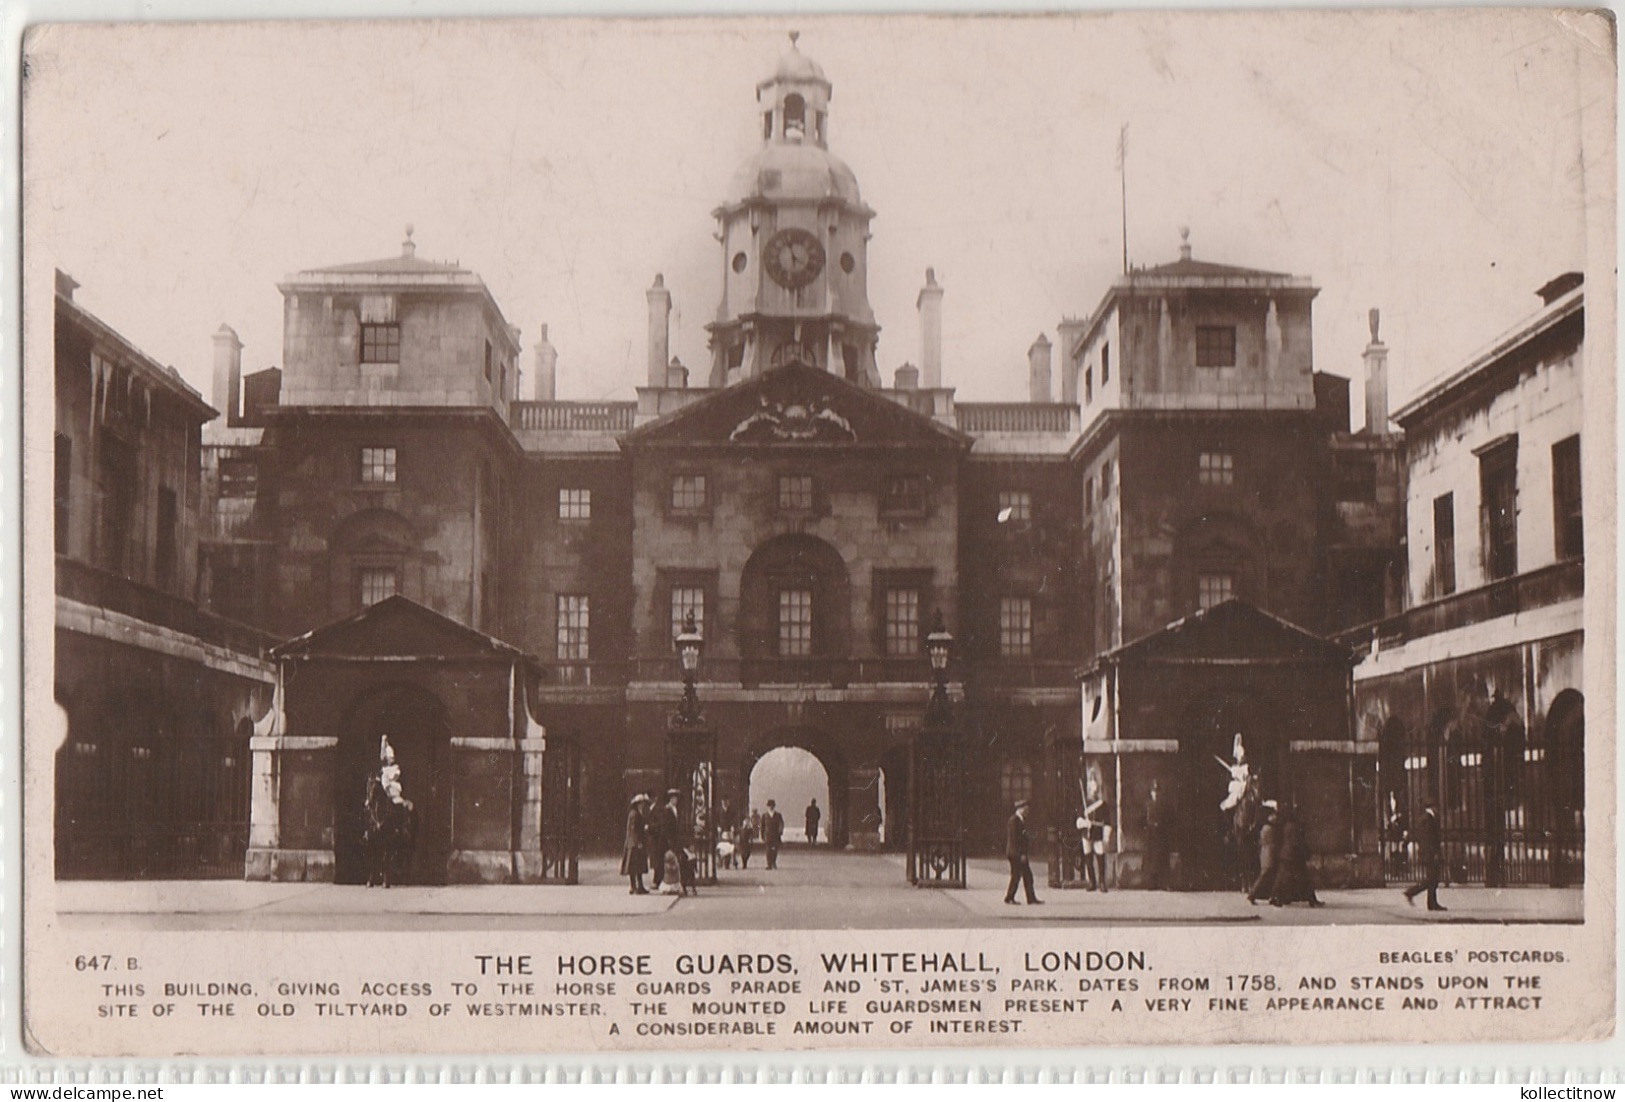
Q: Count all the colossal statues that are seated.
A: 0